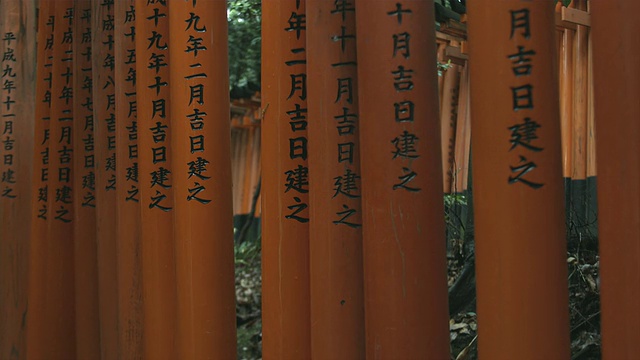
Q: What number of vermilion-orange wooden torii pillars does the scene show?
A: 13